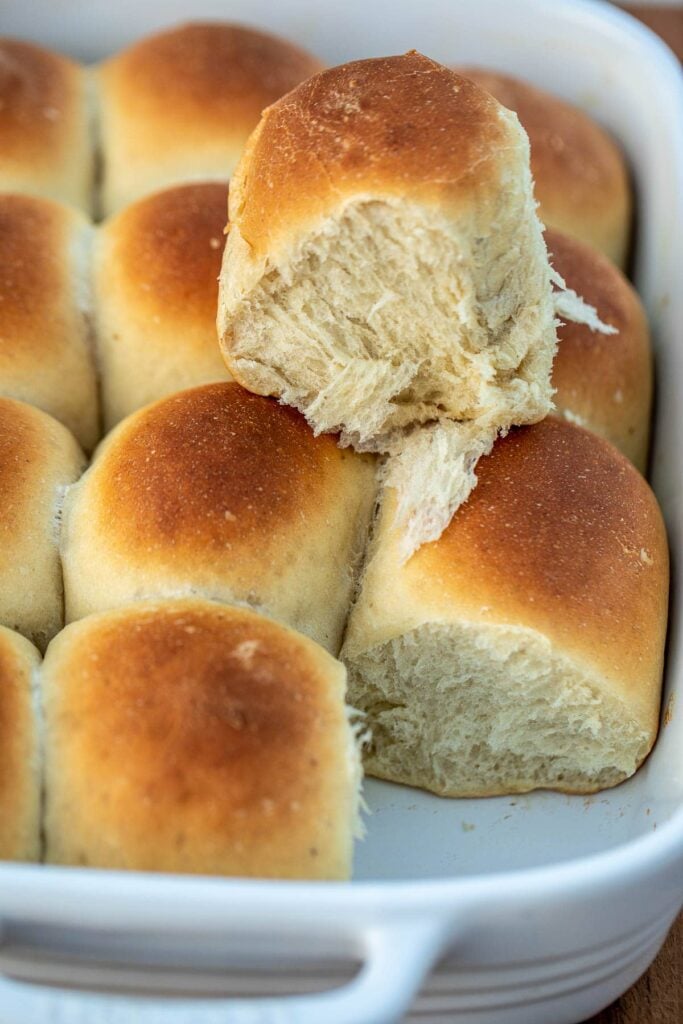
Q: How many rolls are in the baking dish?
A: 12